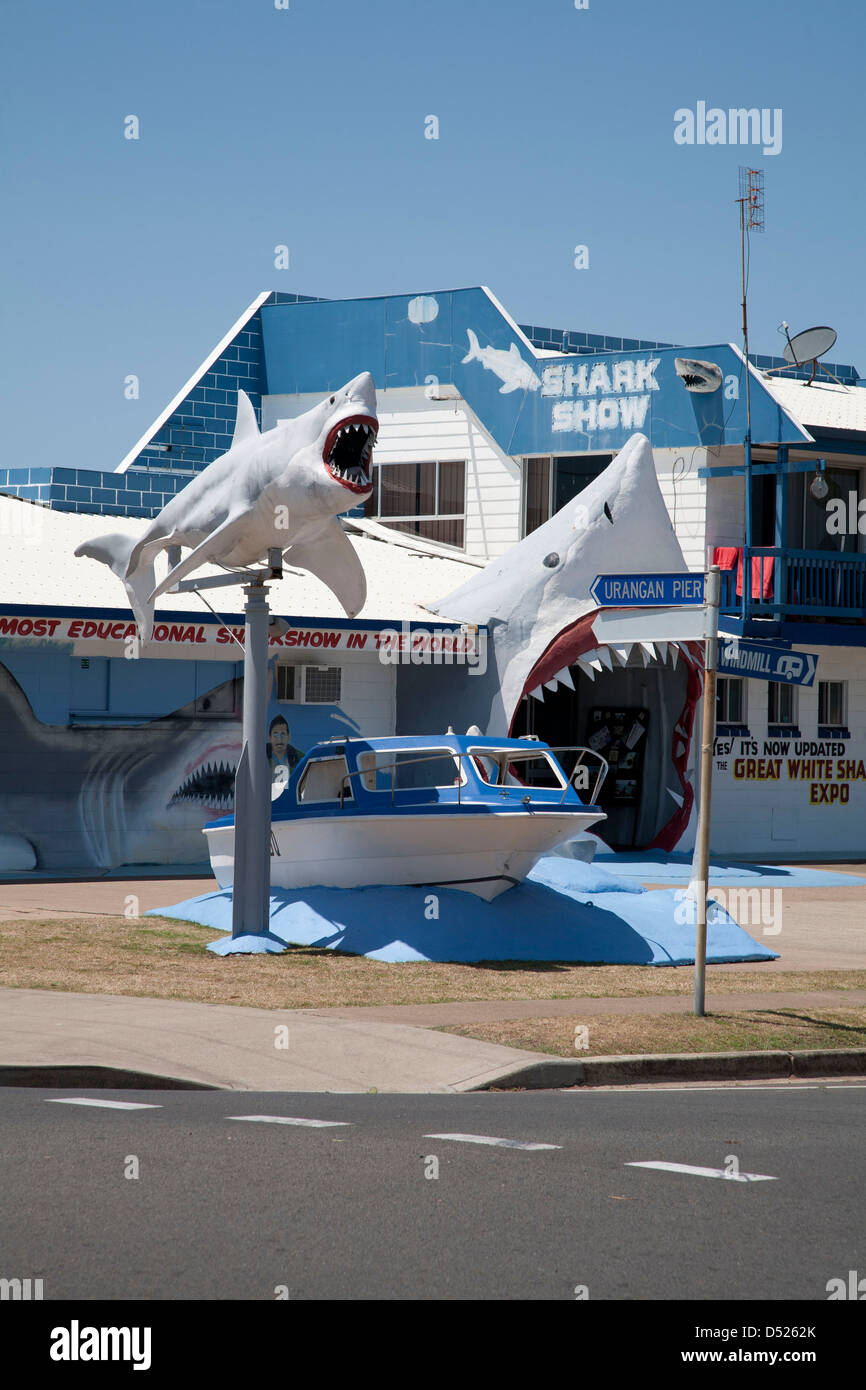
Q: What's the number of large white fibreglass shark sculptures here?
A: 2